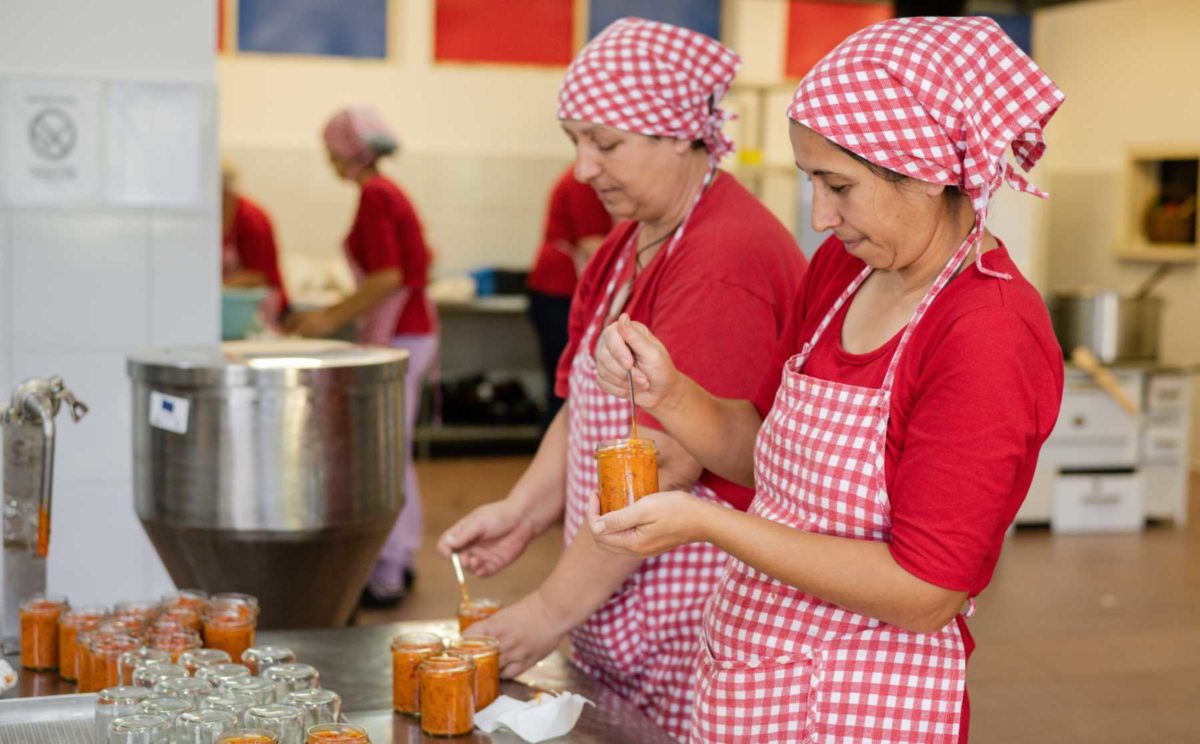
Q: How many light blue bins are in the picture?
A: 1